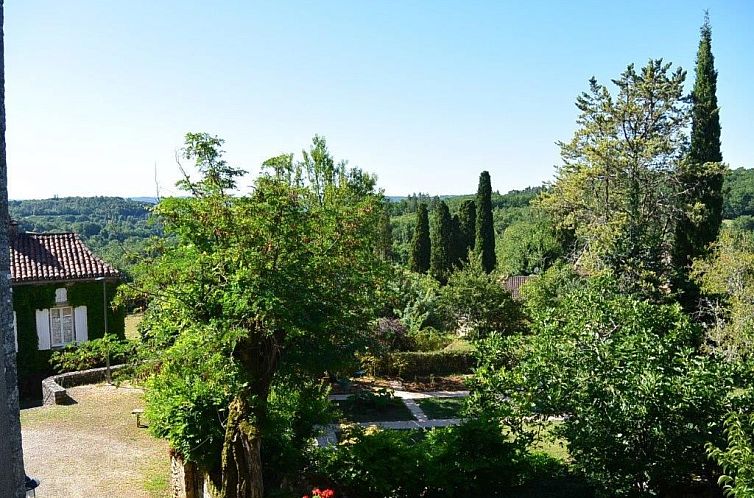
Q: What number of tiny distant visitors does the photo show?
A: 0